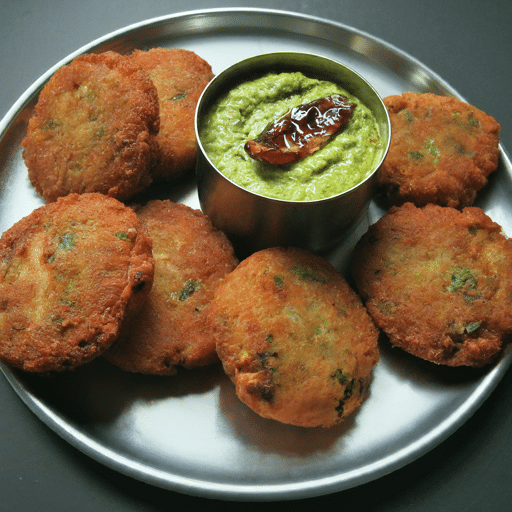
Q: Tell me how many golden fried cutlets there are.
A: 7